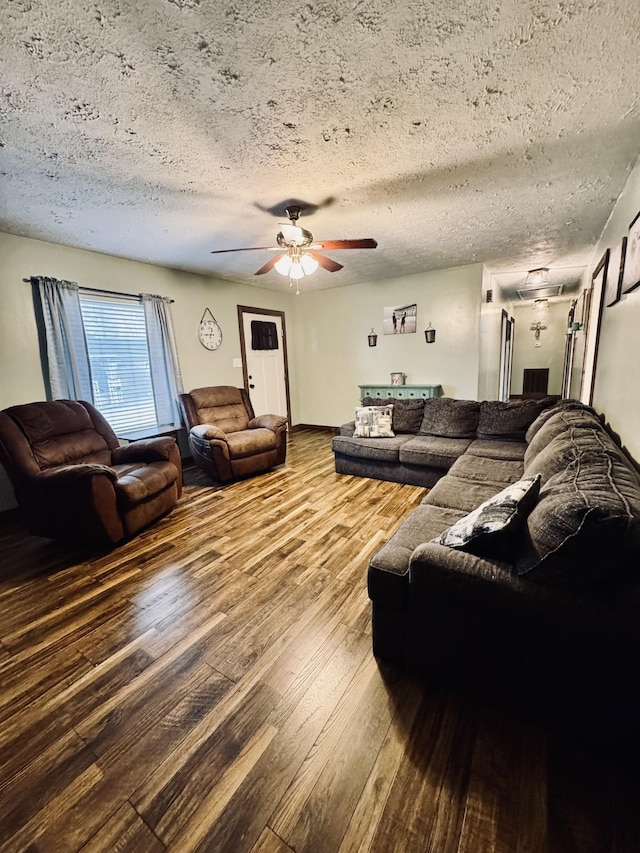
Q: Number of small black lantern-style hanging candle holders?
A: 2